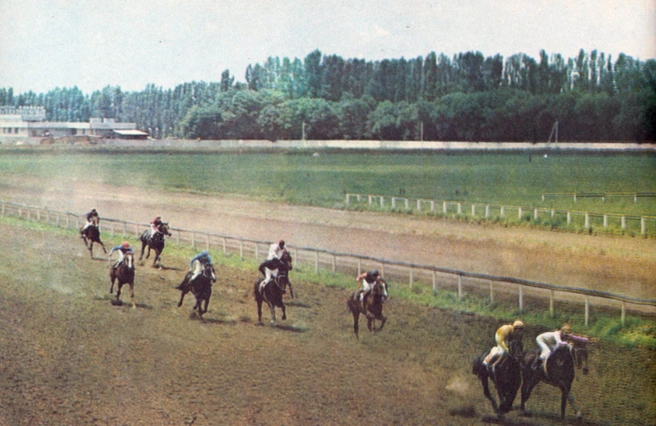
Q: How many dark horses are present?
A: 9